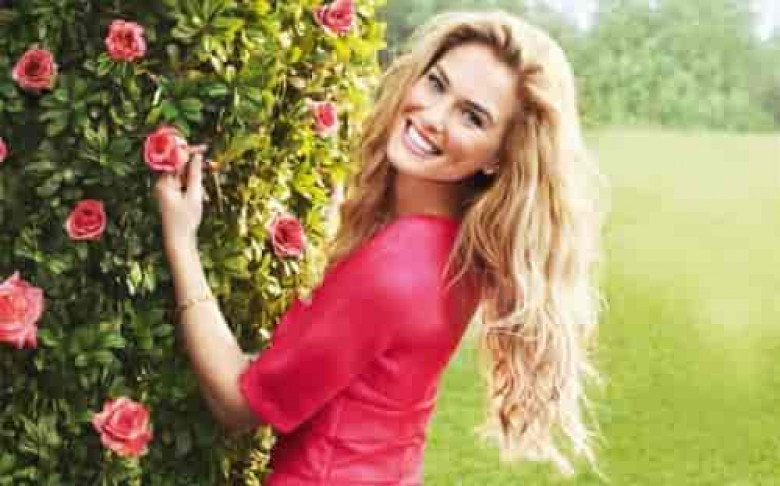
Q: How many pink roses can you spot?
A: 10